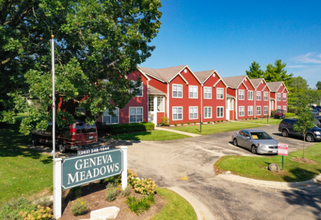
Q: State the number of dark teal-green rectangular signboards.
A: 1